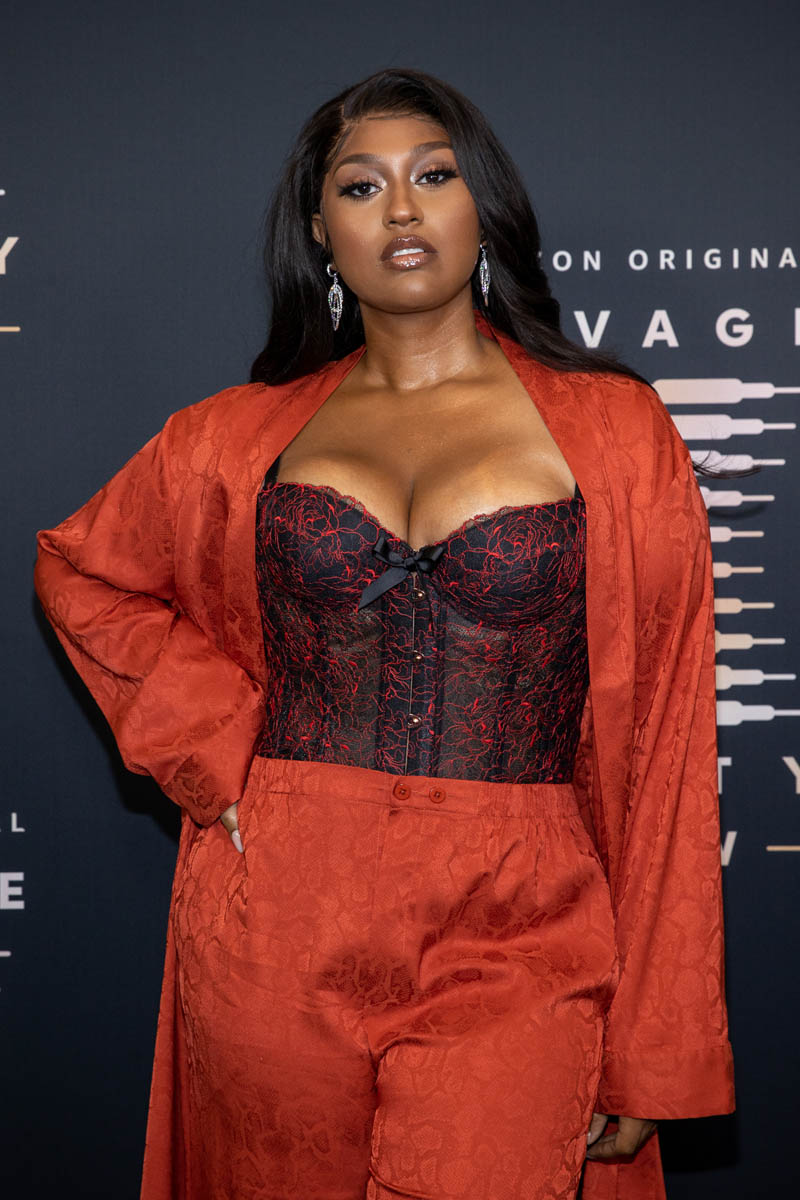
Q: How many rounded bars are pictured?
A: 10